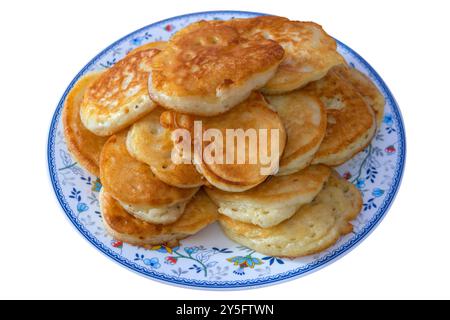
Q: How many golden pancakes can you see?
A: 13